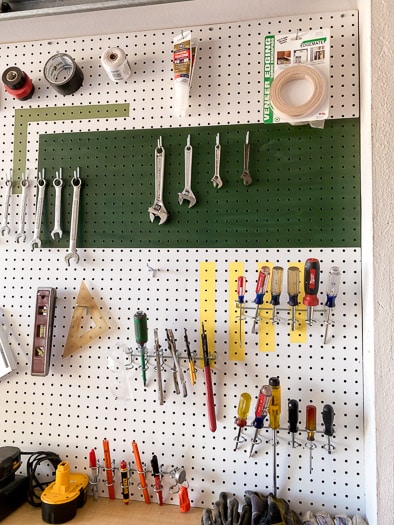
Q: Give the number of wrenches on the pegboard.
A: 9